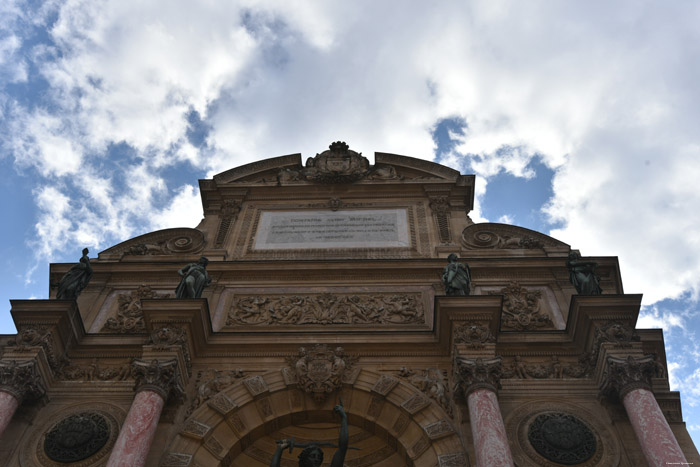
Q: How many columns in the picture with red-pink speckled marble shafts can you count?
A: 4